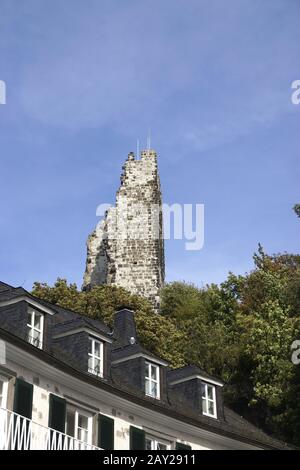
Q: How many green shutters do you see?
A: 5